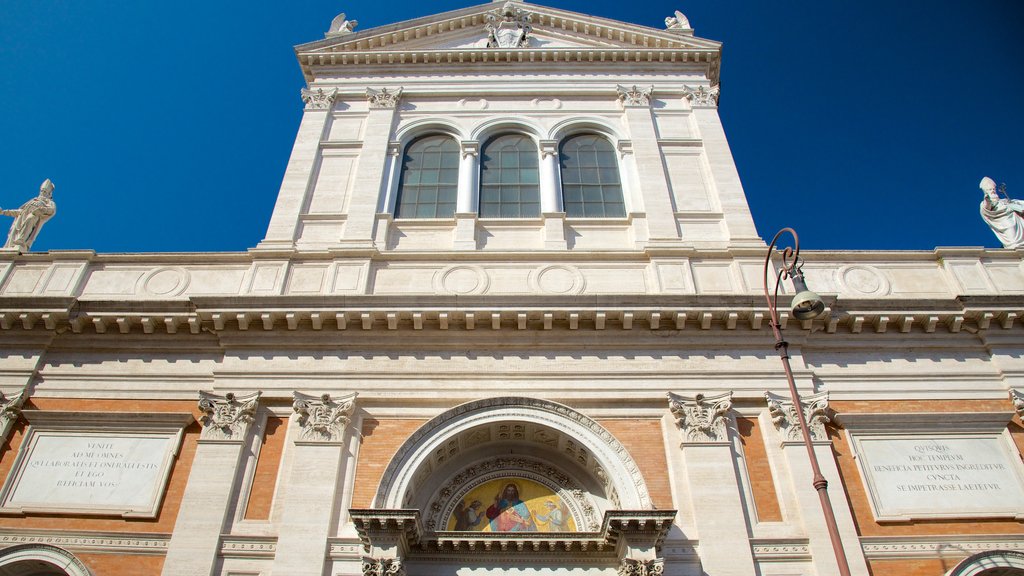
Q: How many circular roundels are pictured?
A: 4